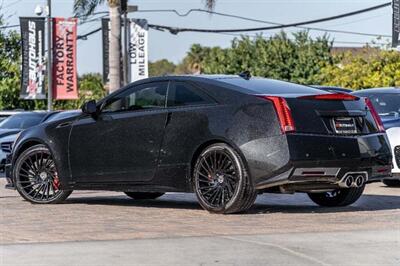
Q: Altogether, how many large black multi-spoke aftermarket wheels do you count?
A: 2